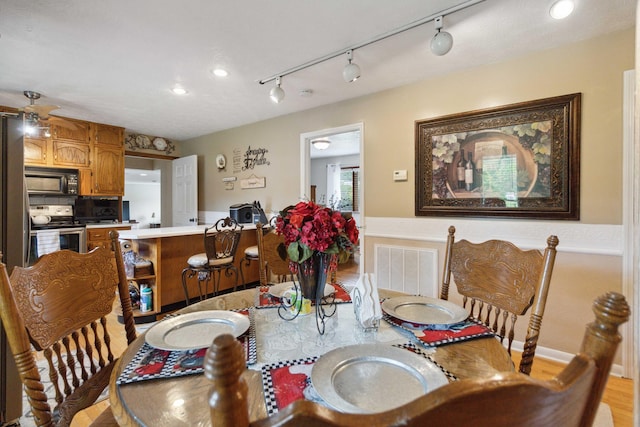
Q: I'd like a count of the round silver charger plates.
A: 4